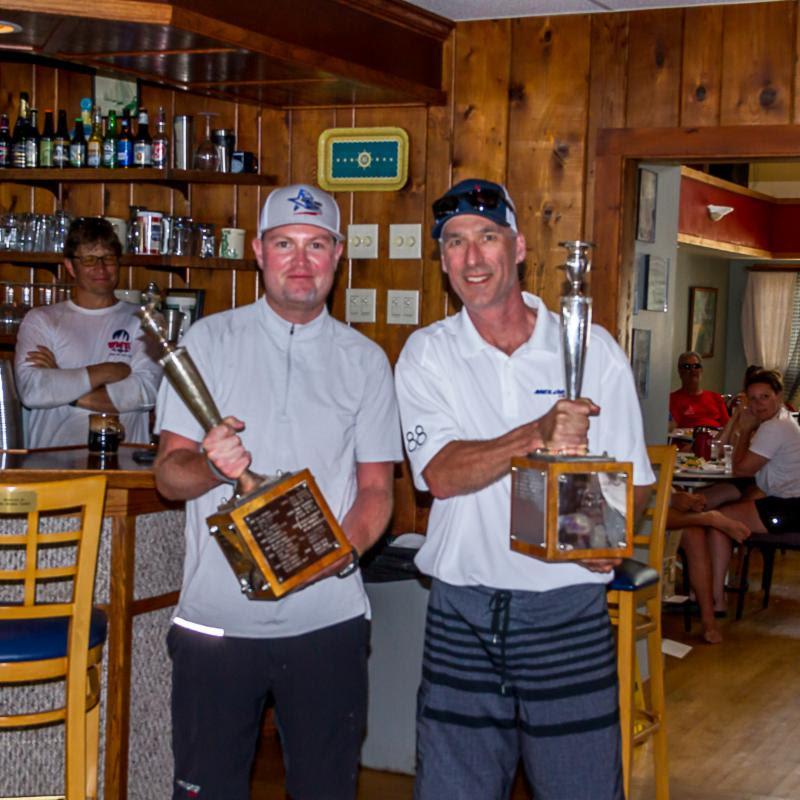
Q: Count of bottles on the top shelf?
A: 11